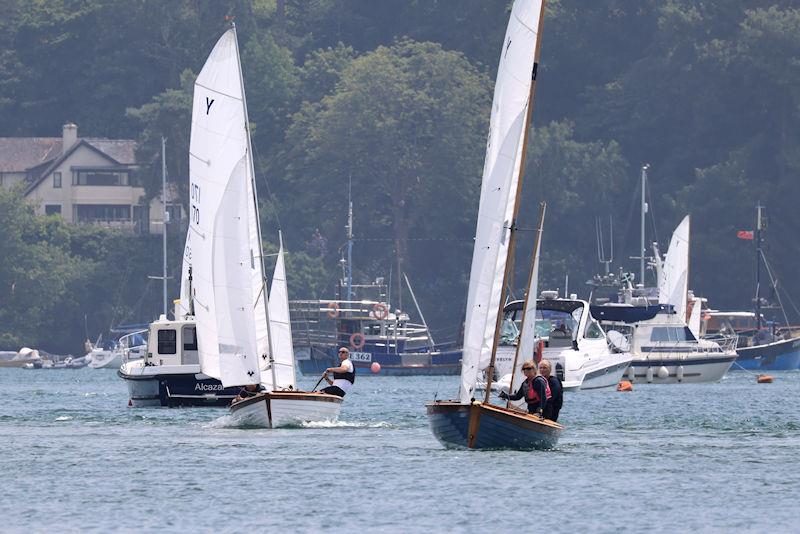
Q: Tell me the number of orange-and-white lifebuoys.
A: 3